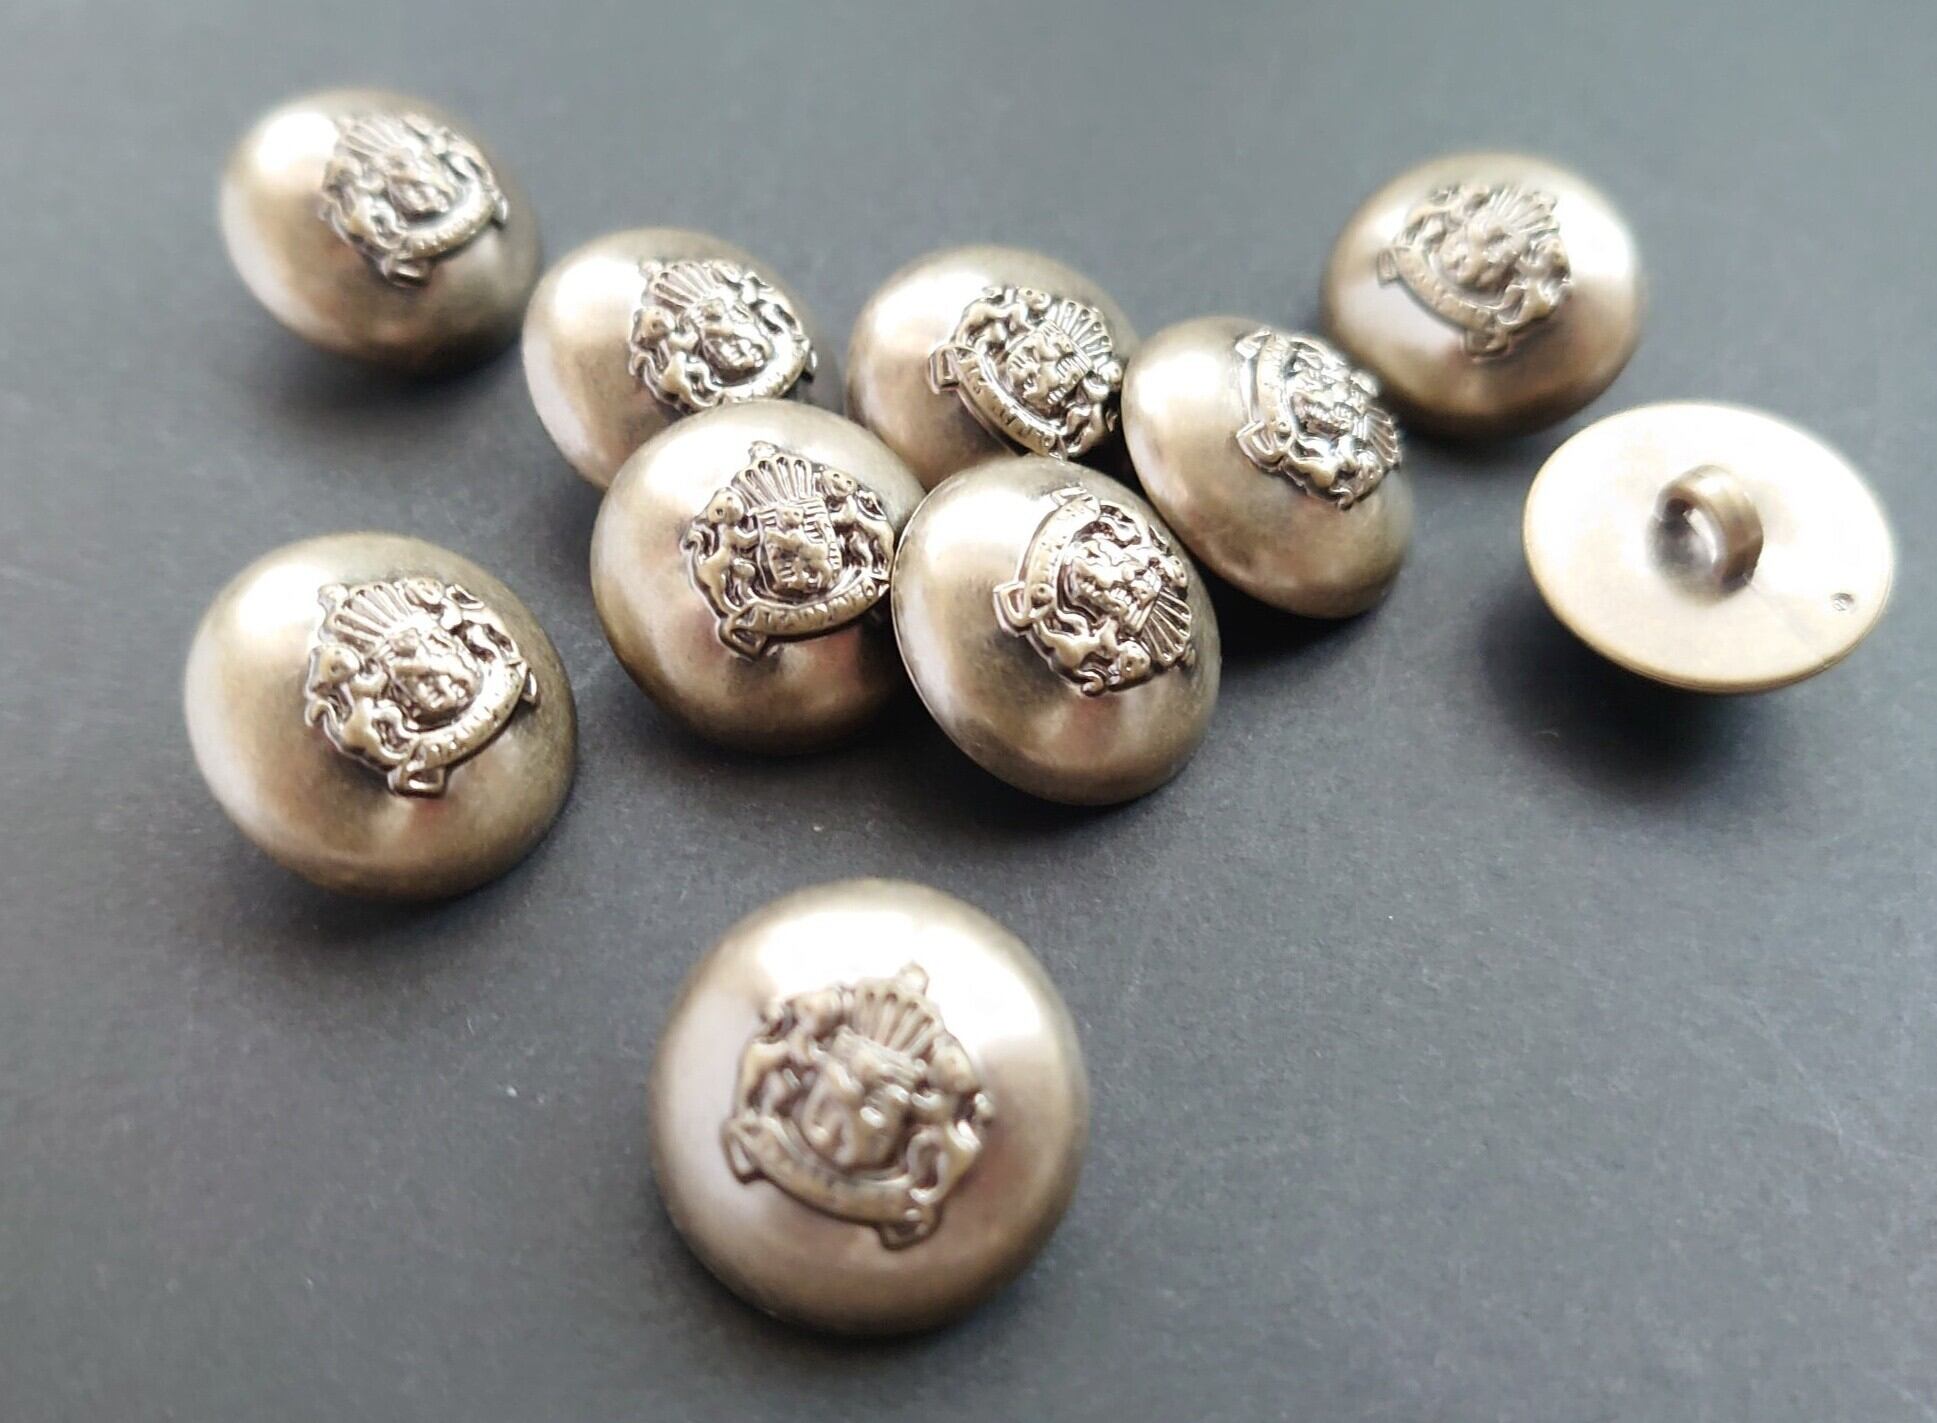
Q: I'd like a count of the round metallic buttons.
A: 10